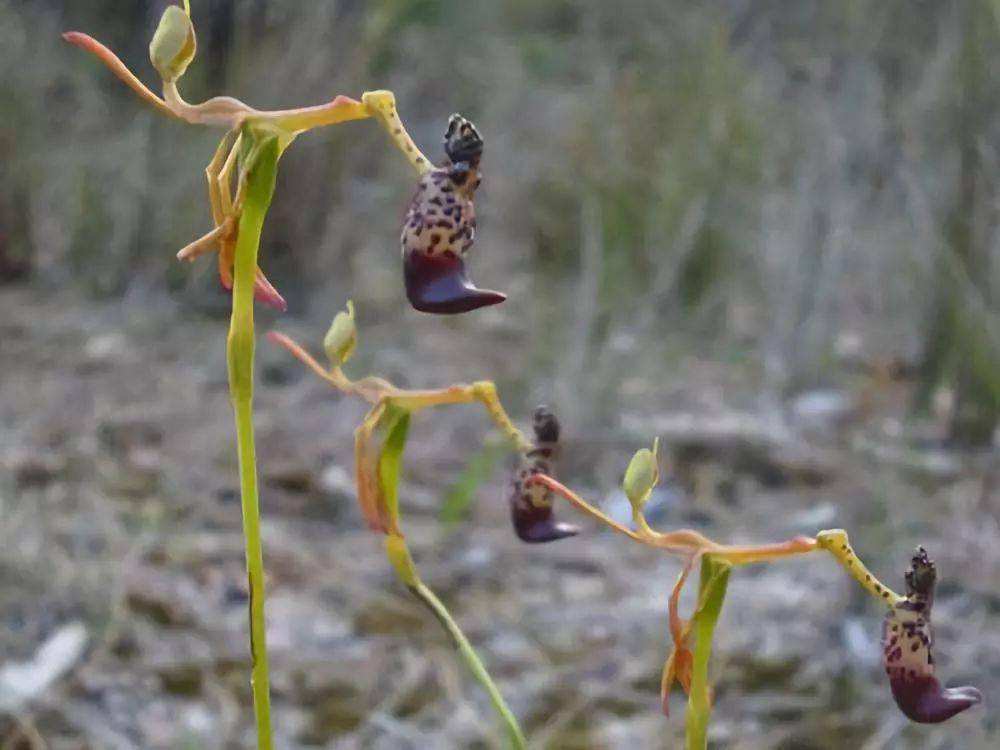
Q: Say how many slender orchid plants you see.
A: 3